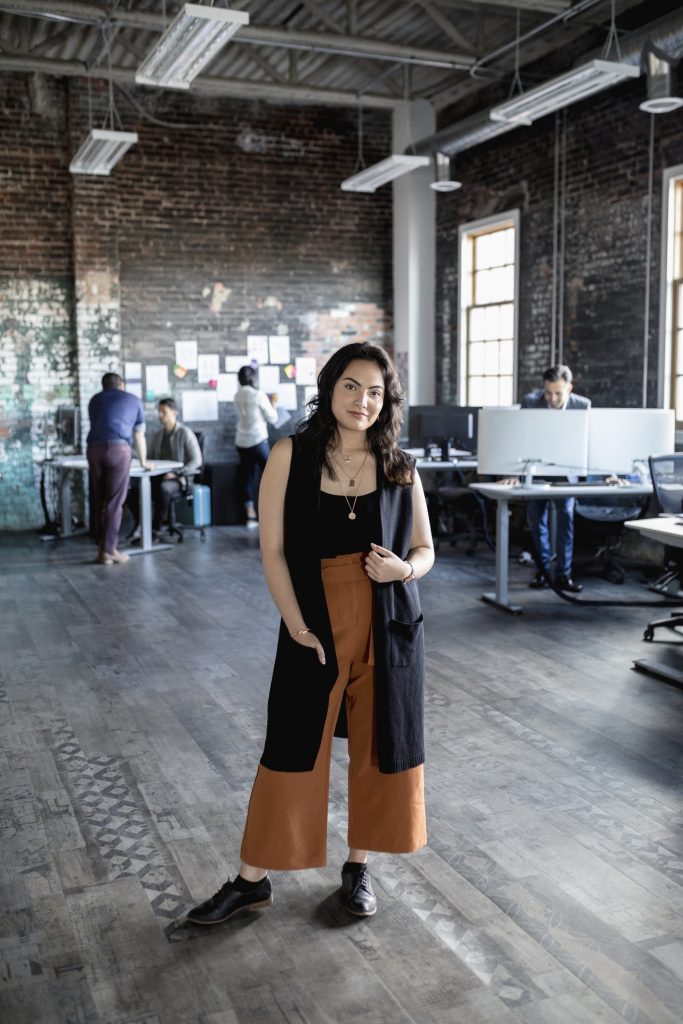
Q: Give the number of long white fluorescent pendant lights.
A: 4